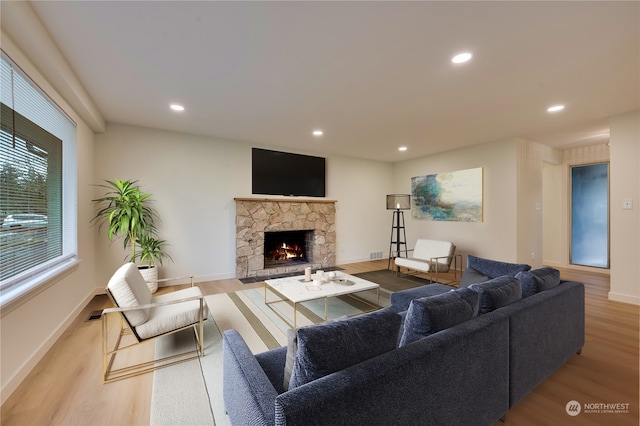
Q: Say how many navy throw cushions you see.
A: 5